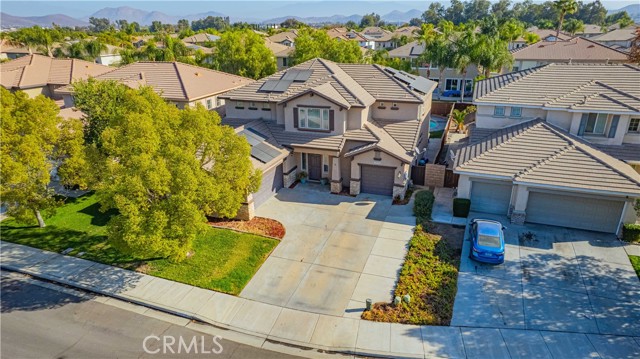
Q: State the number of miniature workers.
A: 0